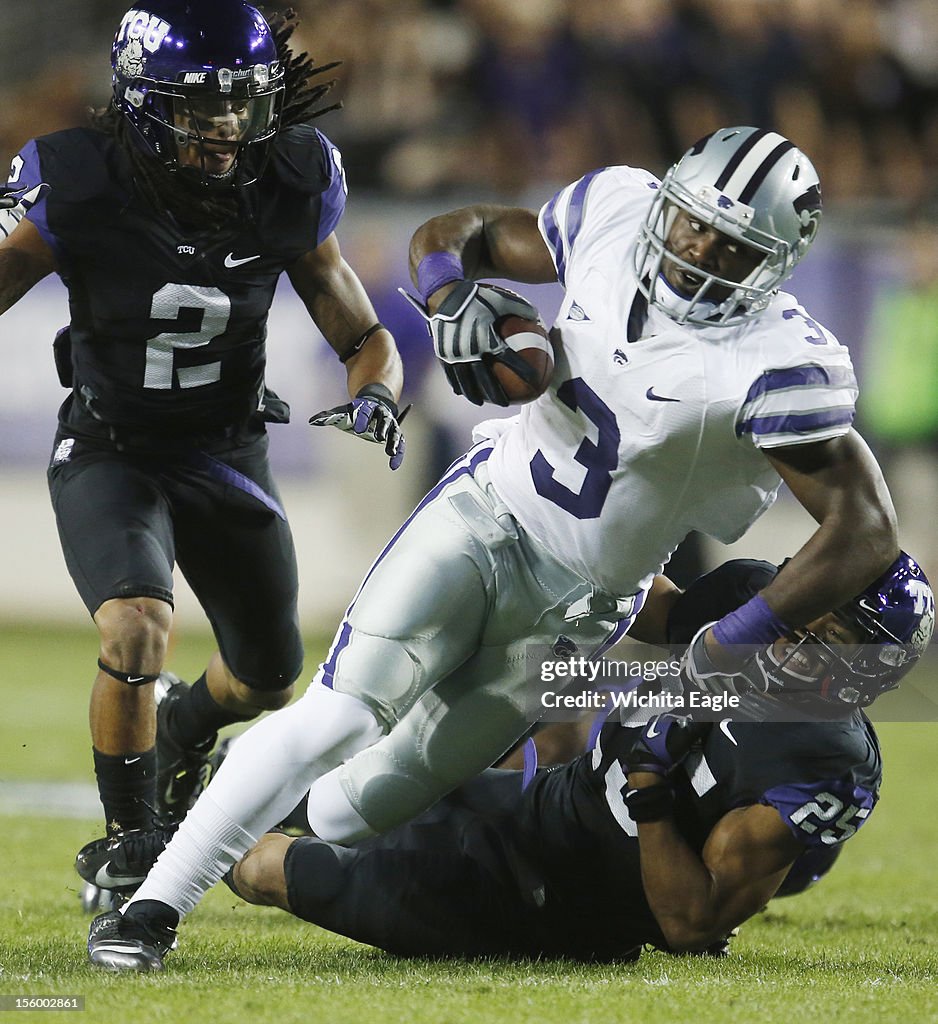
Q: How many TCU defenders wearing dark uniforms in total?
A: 2